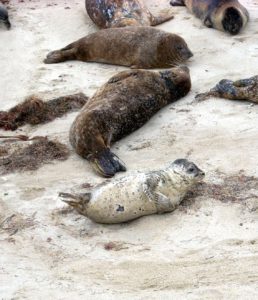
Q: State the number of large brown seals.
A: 2